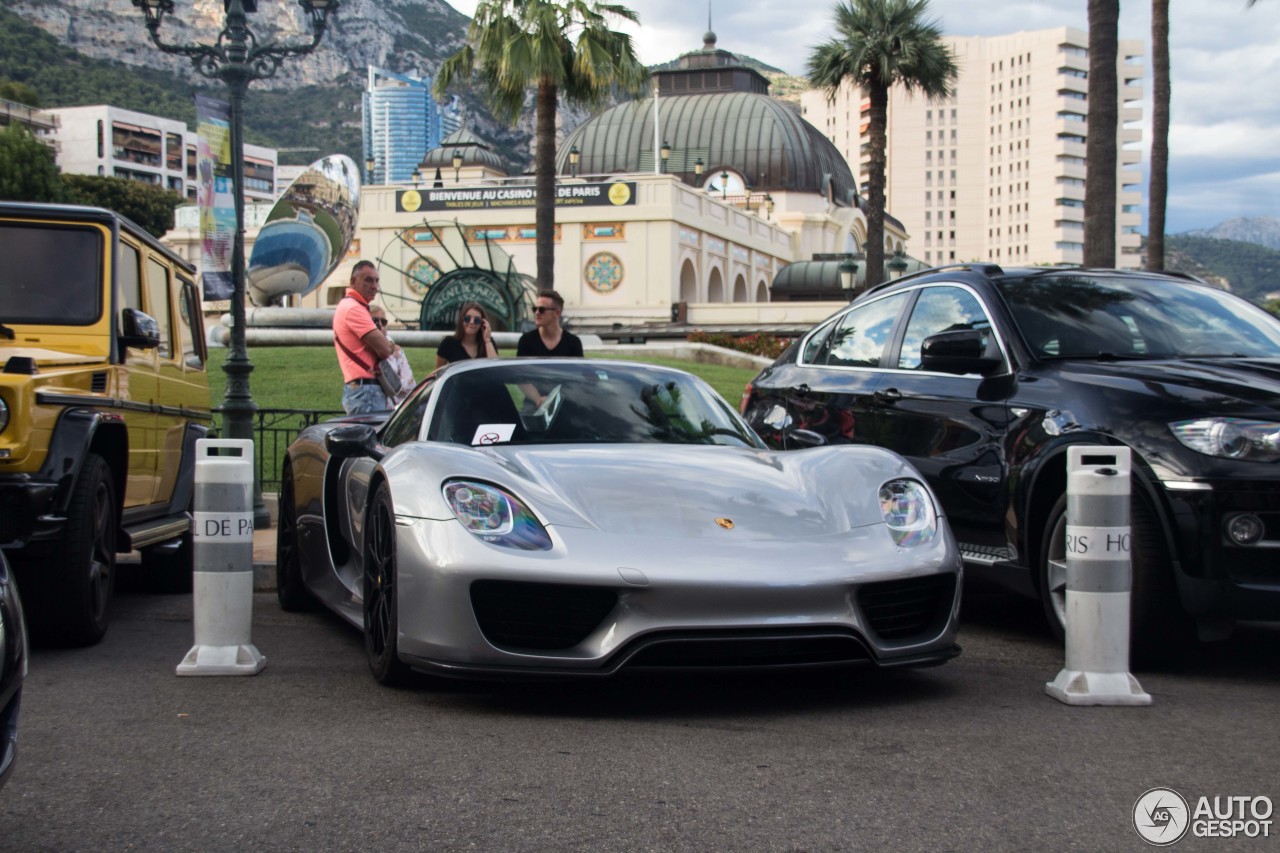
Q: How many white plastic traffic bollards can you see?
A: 2